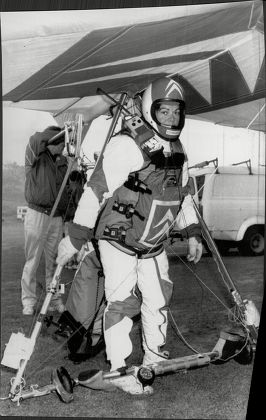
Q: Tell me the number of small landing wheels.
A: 2